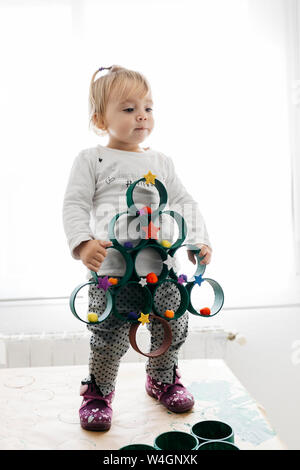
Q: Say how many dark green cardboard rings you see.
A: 14